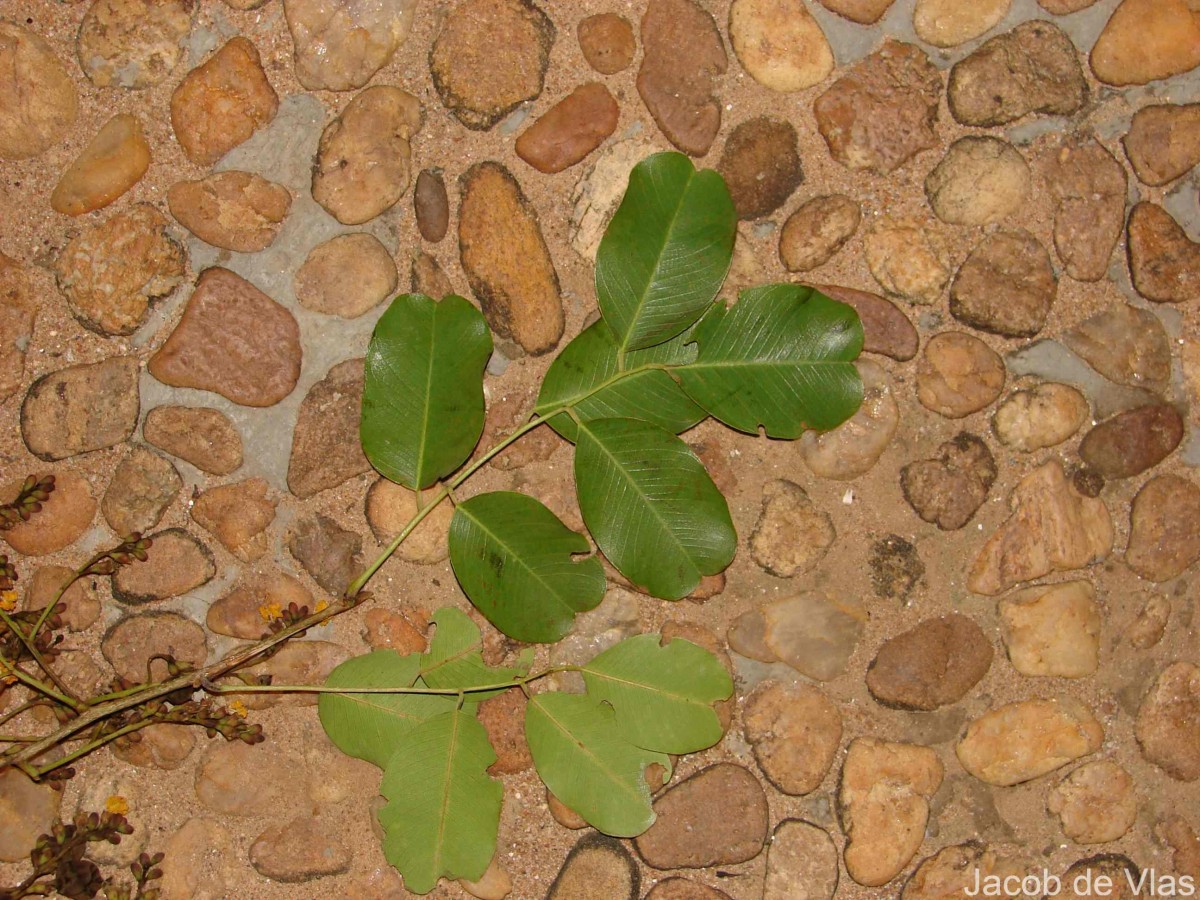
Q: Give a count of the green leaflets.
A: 11